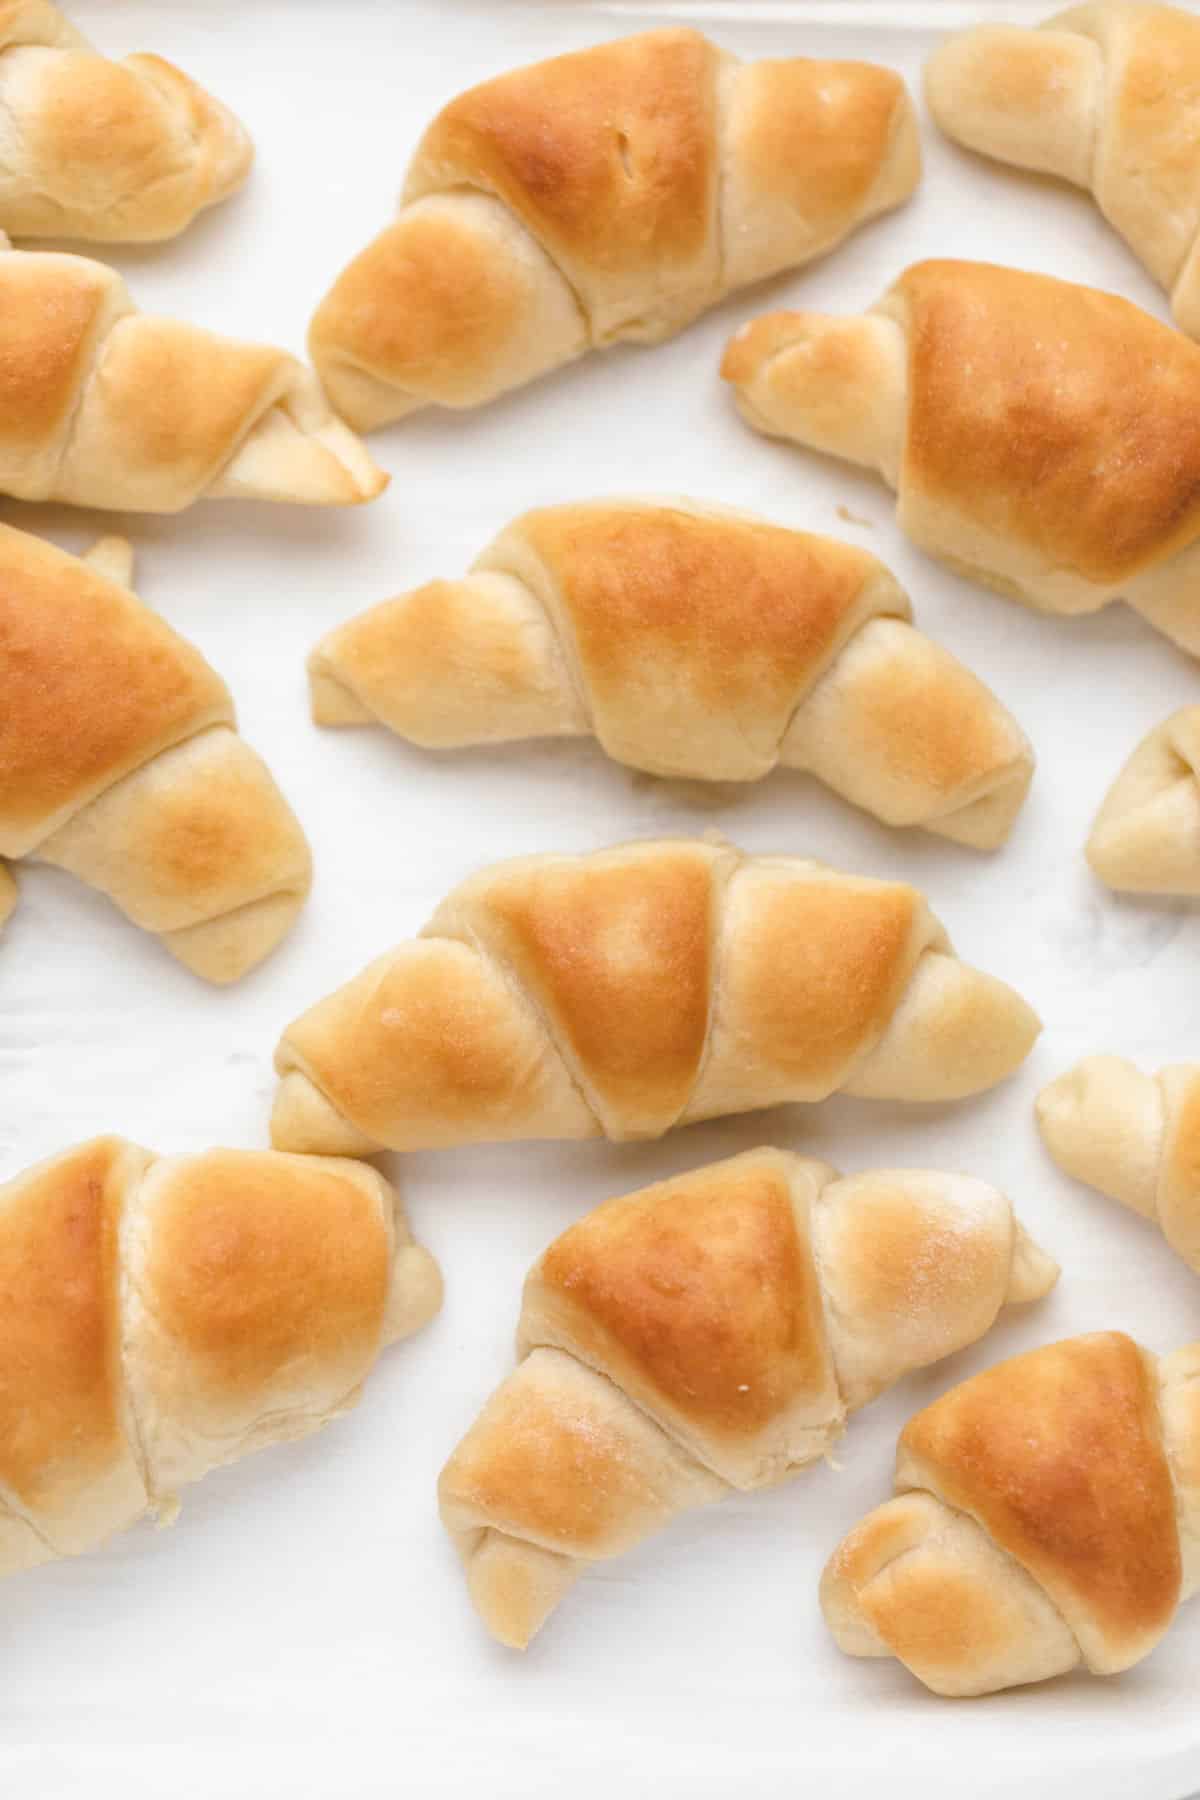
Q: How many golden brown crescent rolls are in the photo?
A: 13